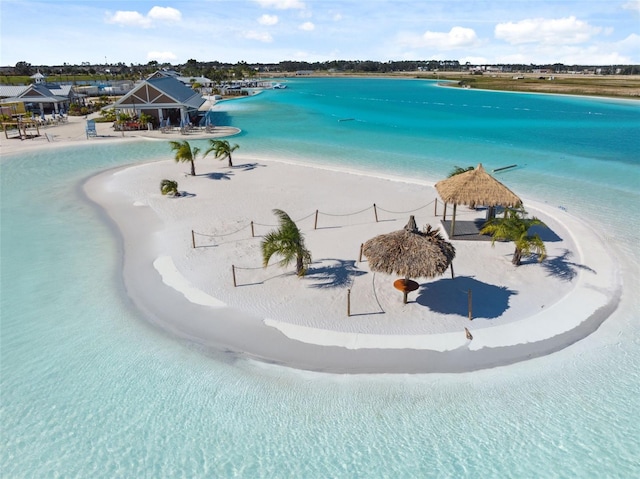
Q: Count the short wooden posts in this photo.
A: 10